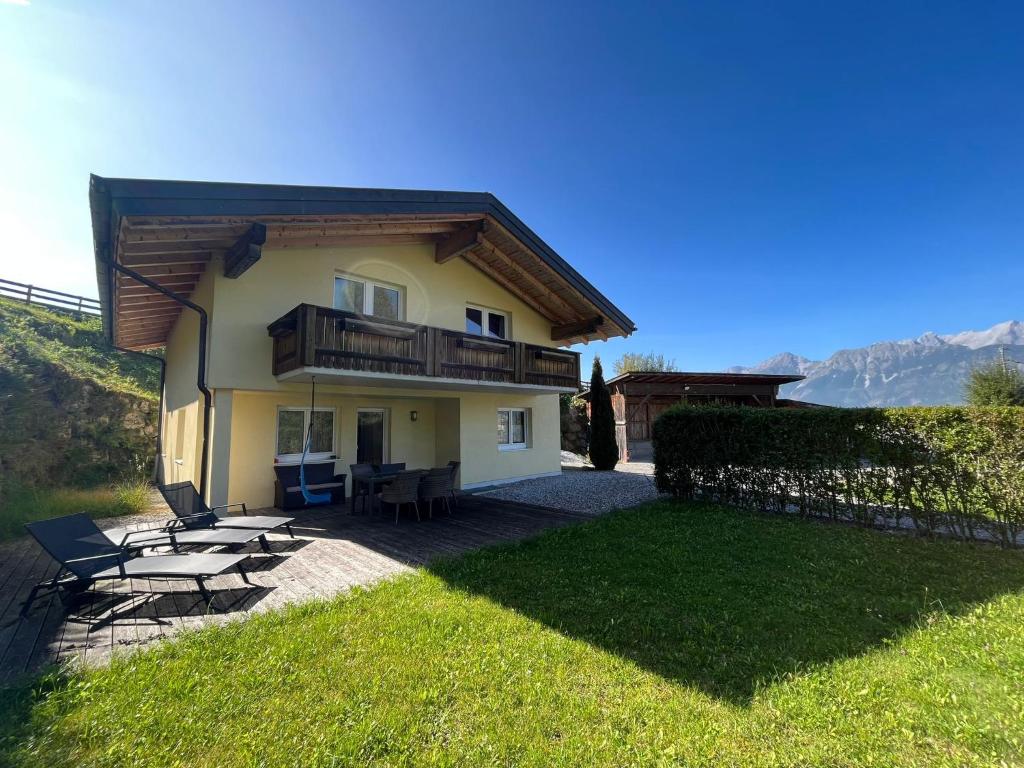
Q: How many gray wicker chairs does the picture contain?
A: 5